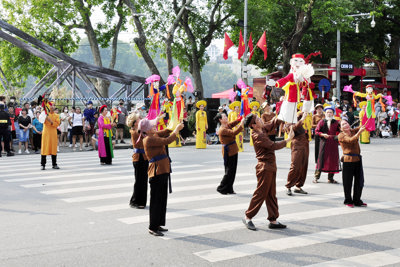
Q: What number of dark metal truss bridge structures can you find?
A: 1